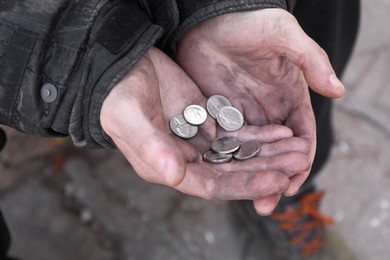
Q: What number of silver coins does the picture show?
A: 7